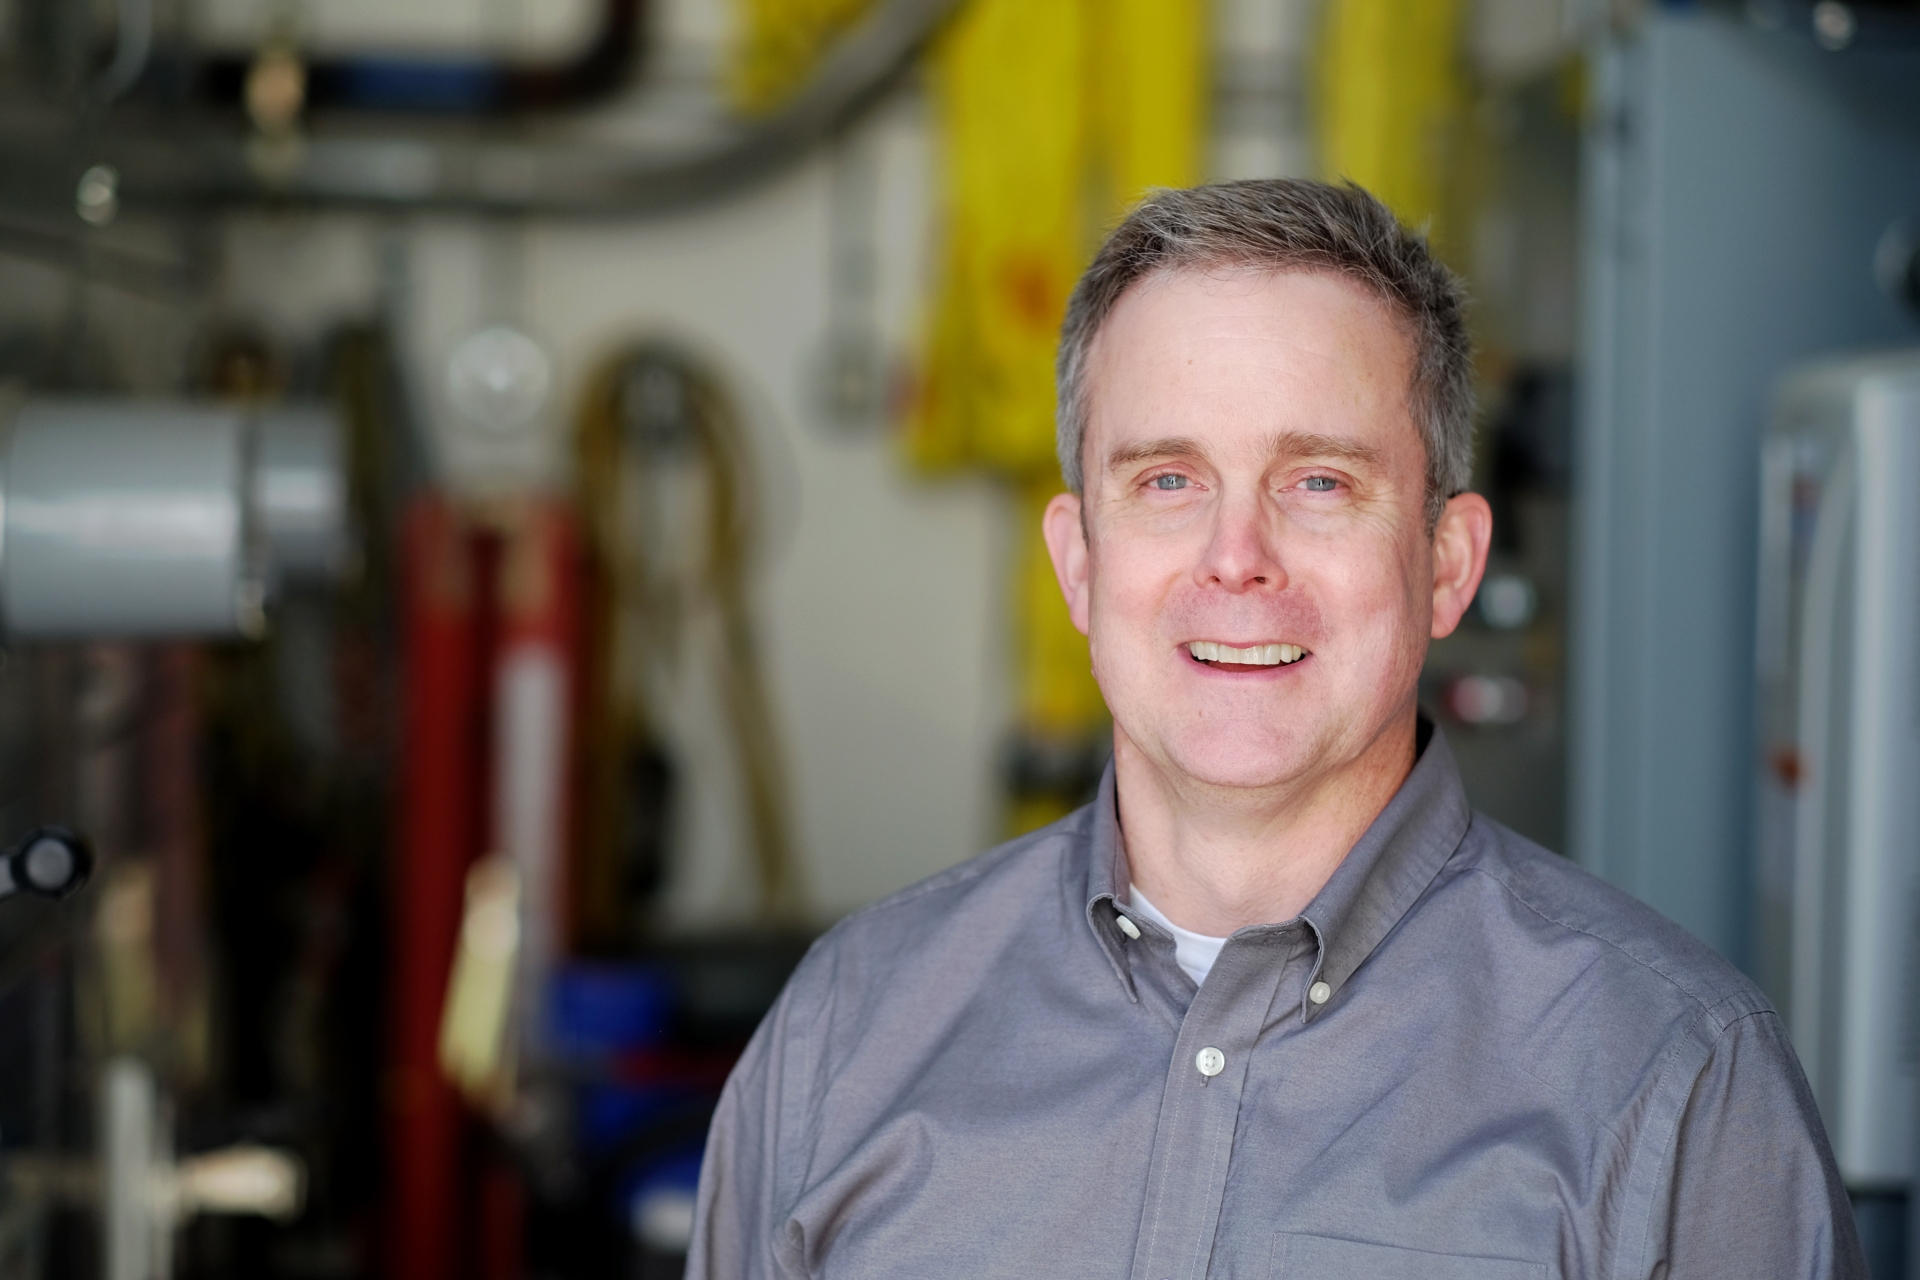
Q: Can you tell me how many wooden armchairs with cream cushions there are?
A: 0